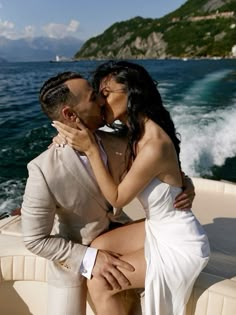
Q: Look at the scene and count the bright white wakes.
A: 1